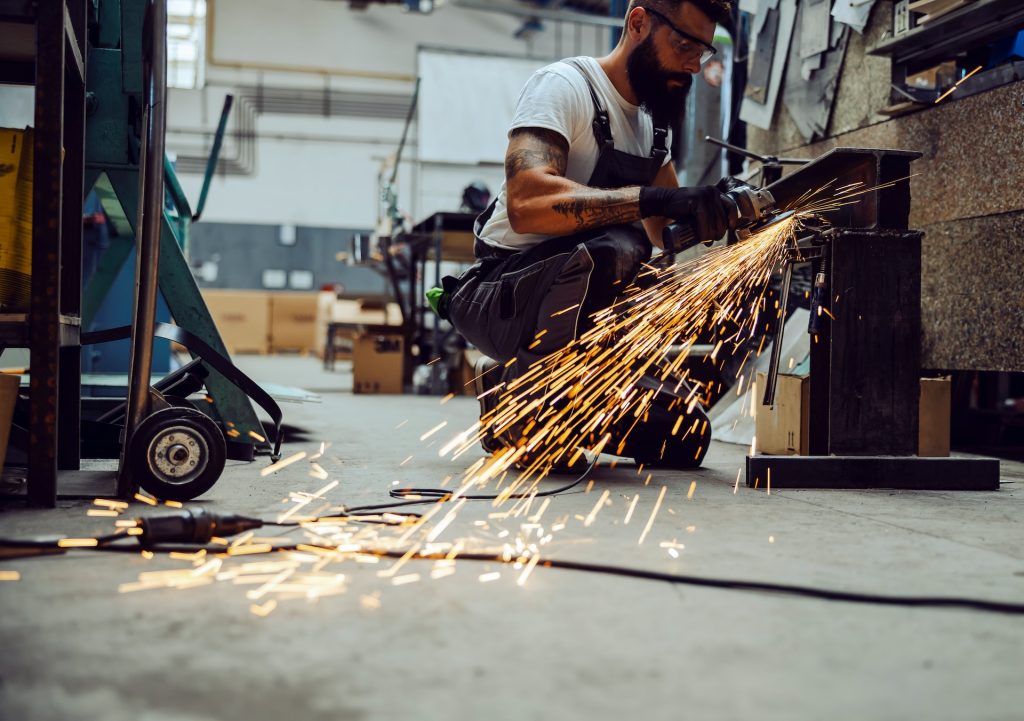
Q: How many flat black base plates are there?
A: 1